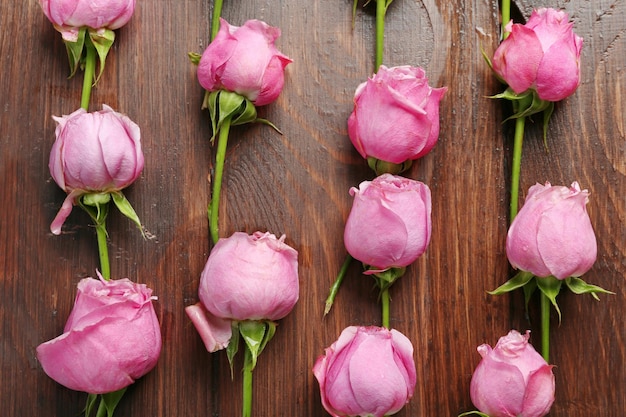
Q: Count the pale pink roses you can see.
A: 11